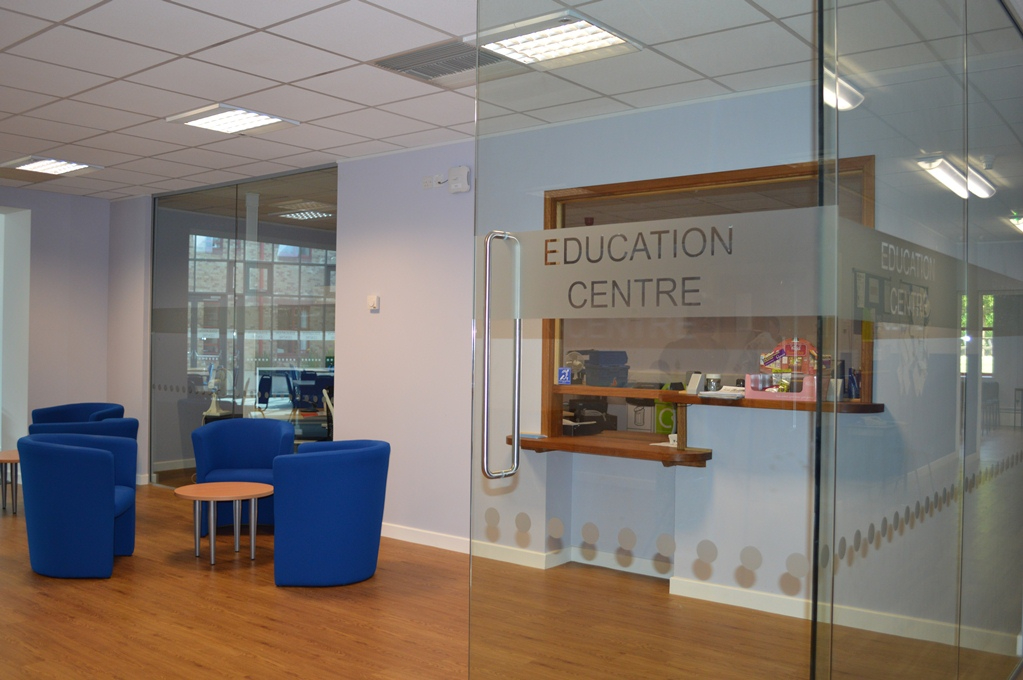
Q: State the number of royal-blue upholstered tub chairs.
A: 5